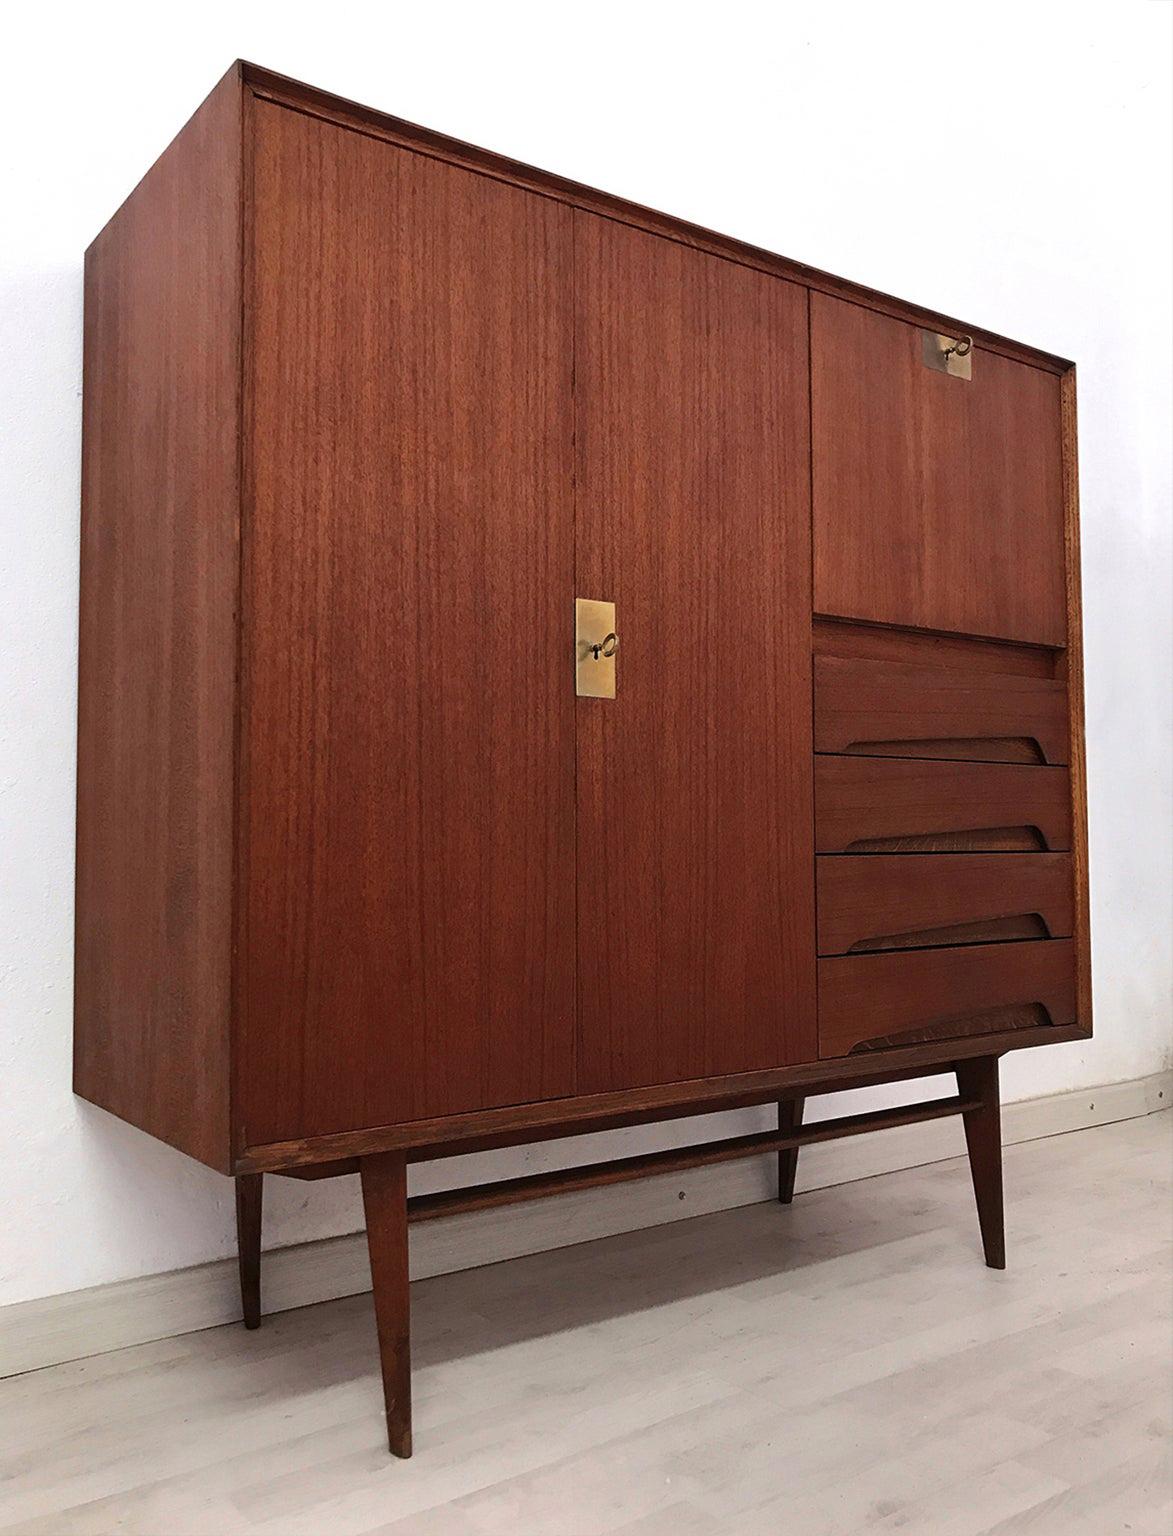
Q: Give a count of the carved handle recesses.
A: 4